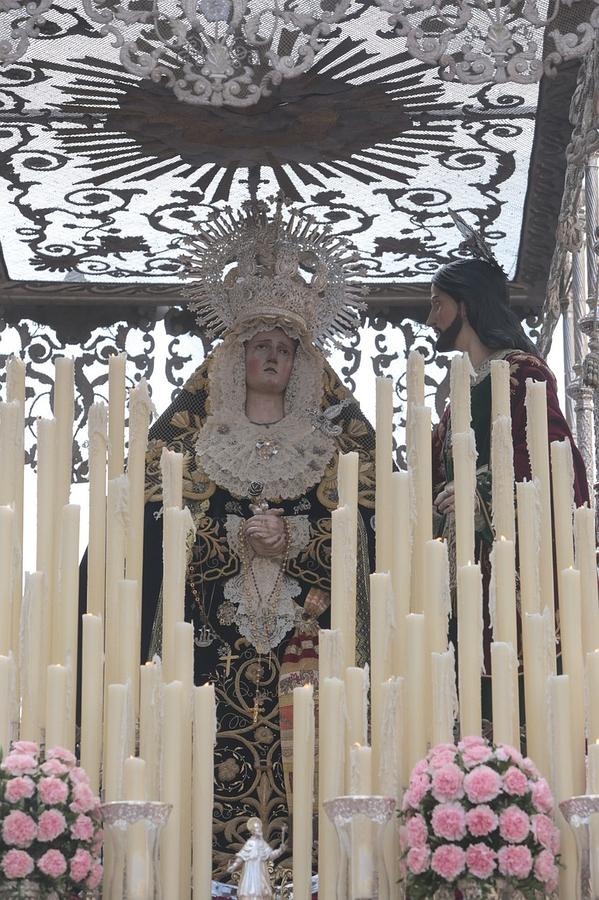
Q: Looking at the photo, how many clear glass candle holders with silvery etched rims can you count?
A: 3